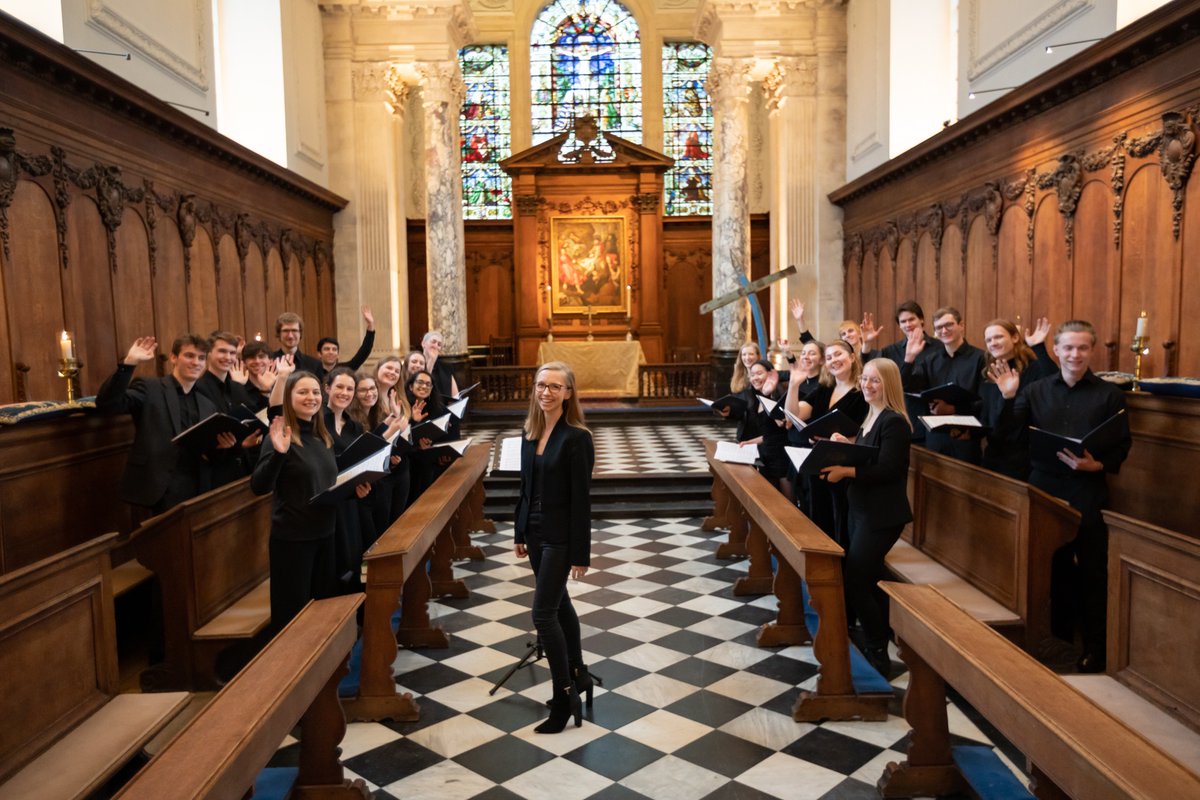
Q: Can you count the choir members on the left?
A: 12